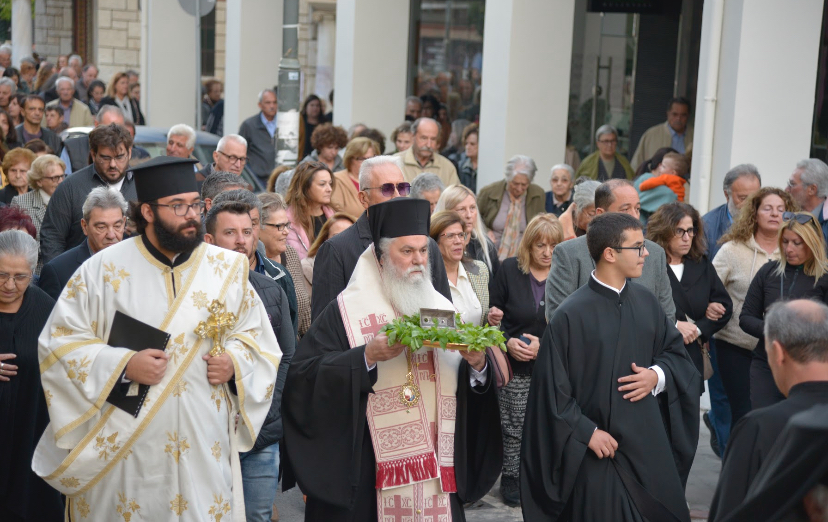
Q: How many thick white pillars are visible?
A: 5